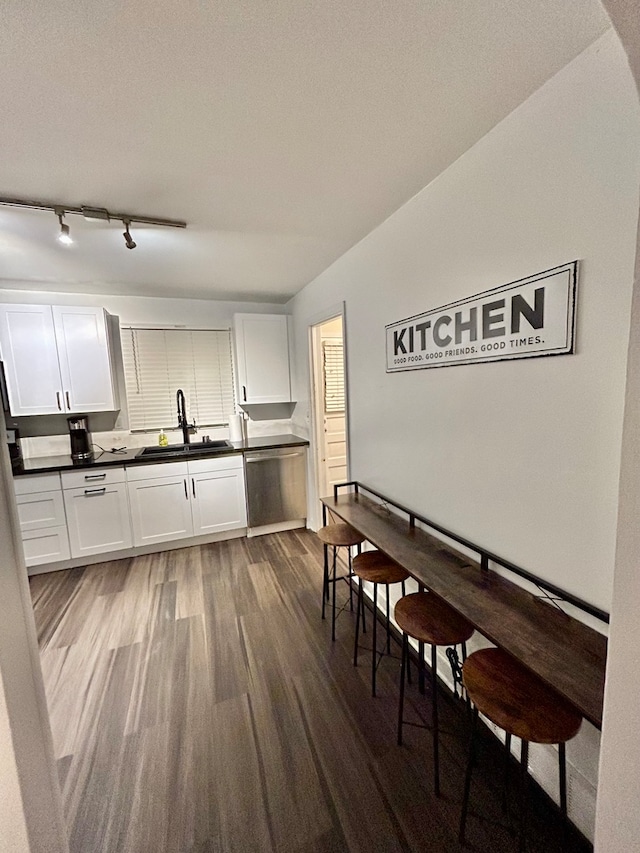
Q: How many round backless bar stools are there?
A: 4